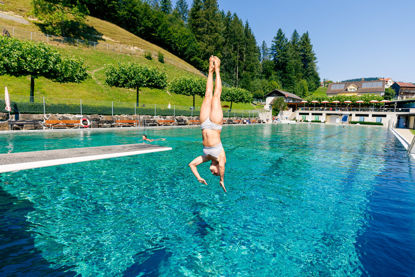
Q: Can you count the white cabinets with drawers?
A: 0